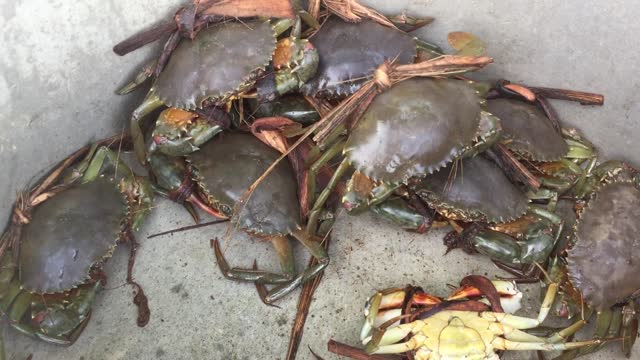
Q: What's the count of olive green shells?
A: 8